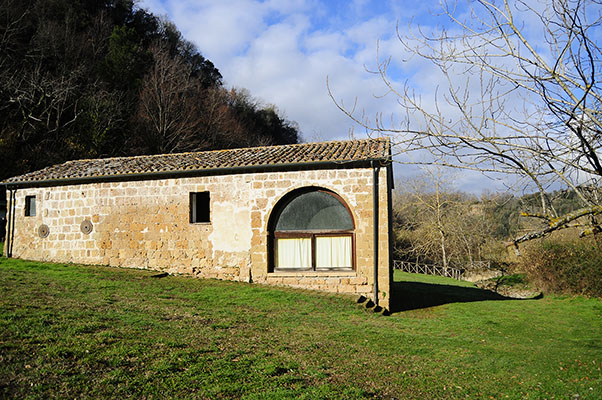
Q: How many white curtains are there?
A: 2